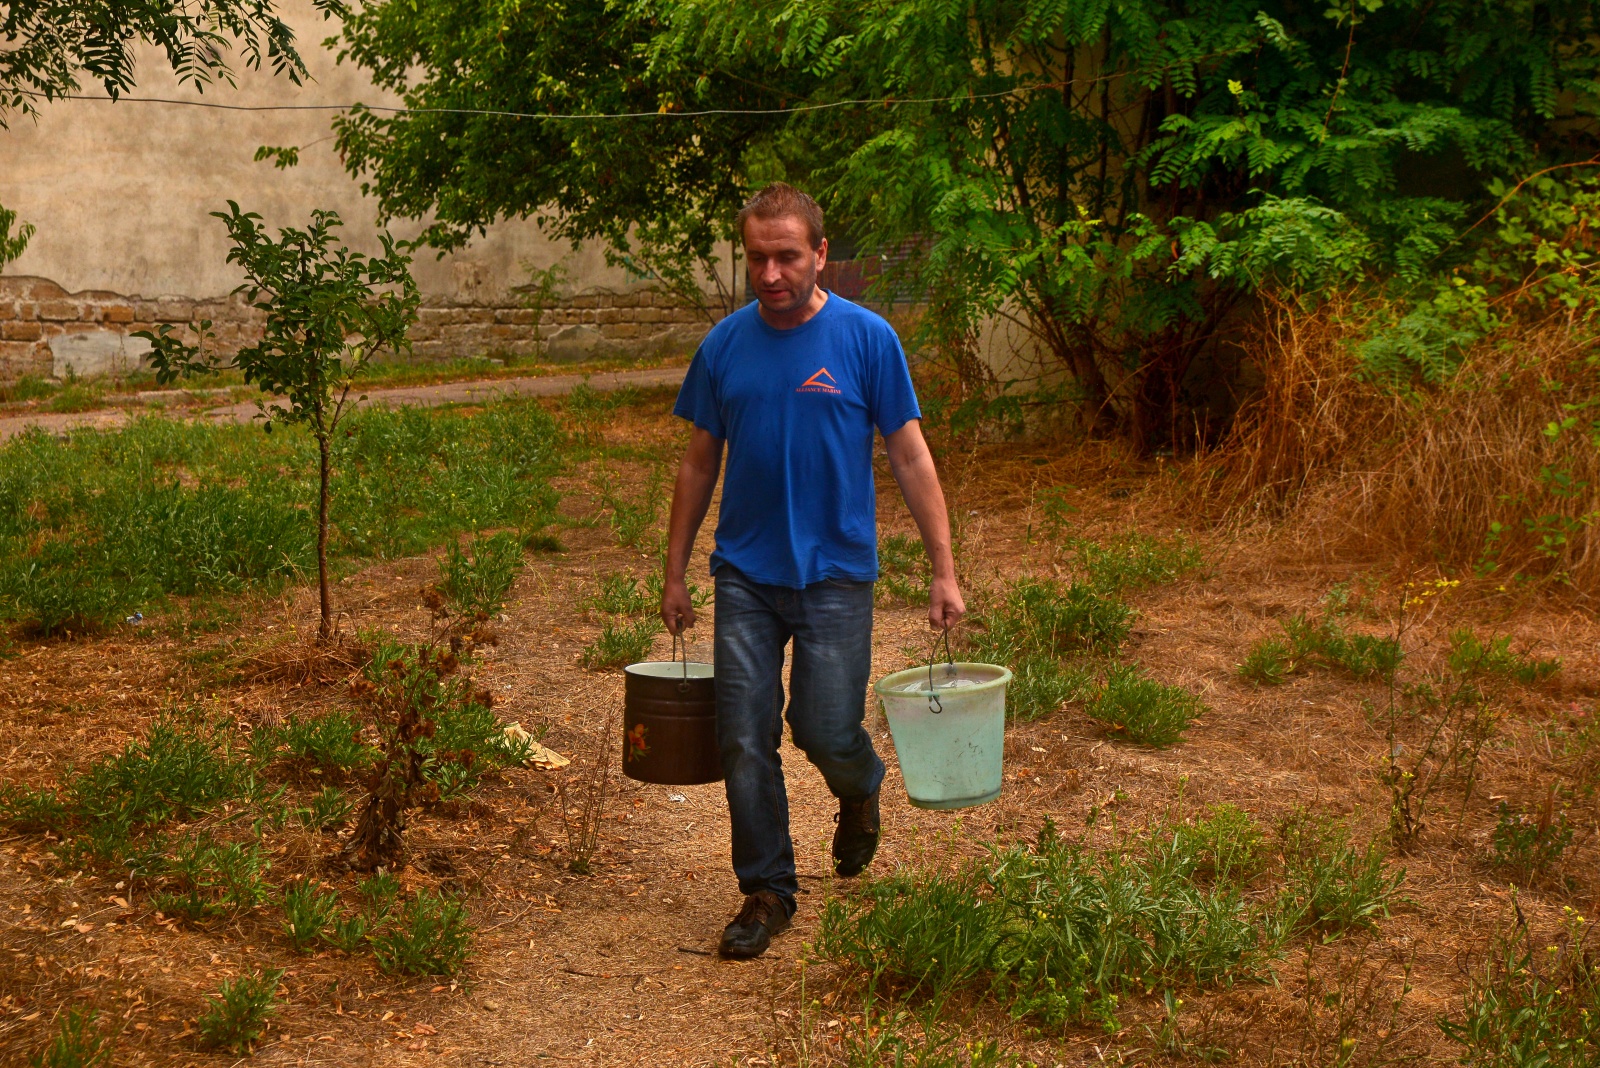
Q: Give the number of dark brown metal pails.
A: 1